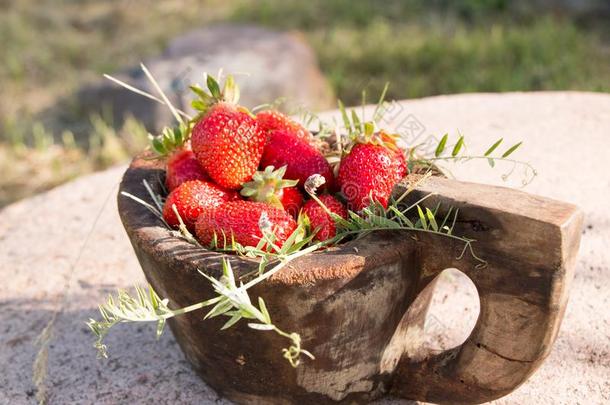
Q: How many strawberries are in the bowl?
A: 9